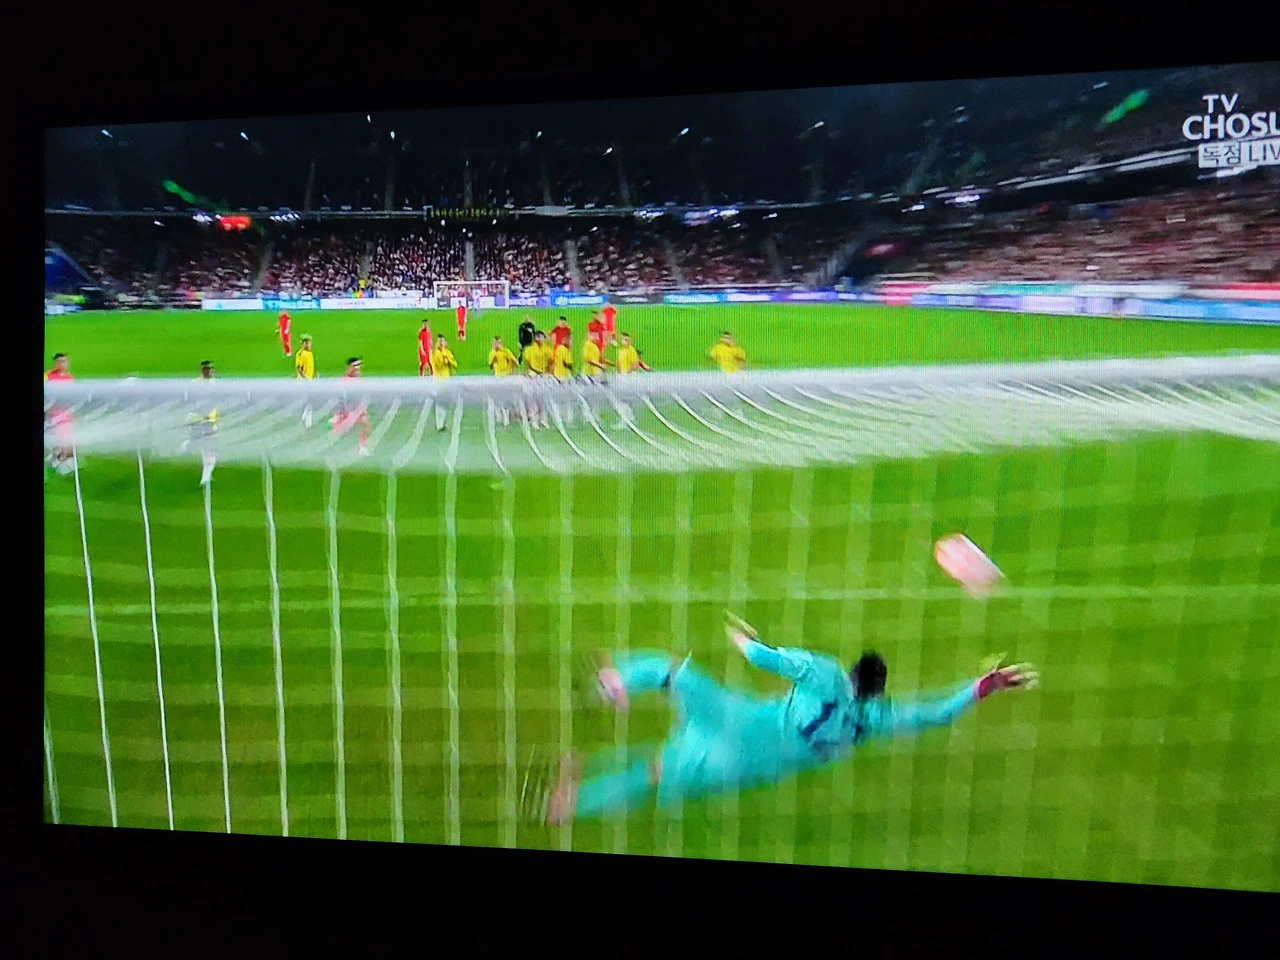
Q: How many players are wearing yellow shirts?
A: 9